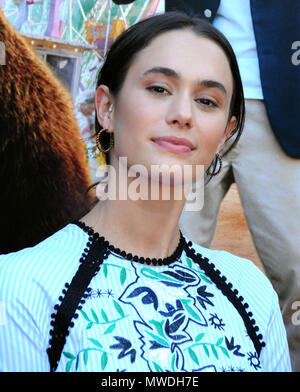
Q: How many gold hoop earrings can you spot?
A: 2